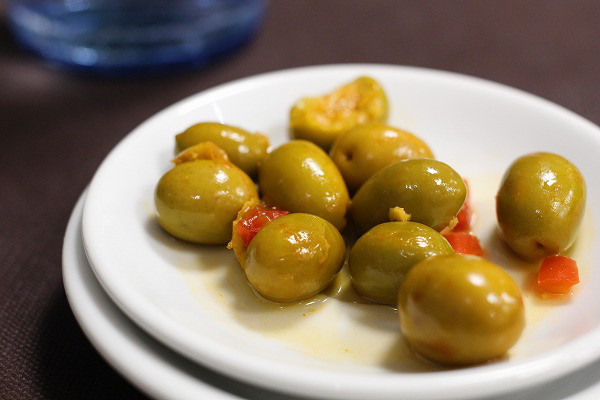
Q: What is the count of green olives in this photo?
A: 10